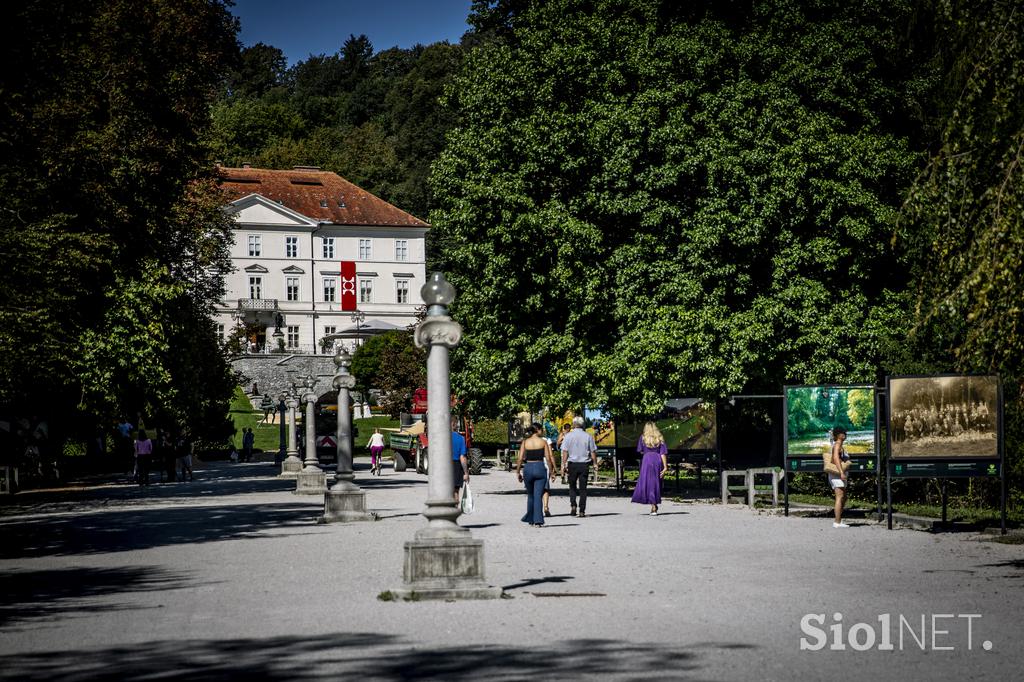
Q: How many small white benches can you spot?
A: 2